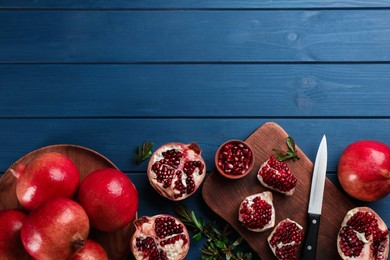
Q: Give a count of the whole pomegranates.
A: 6